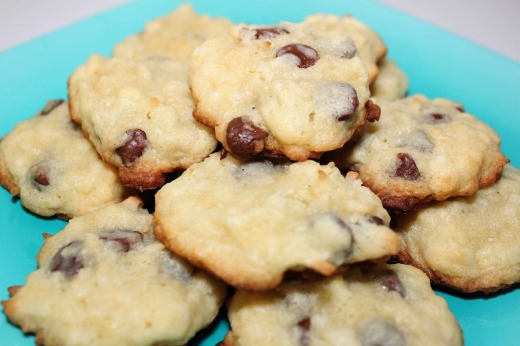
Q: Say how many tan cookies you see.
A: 11